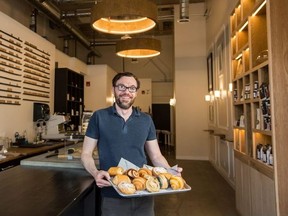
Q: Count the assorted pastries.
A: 11